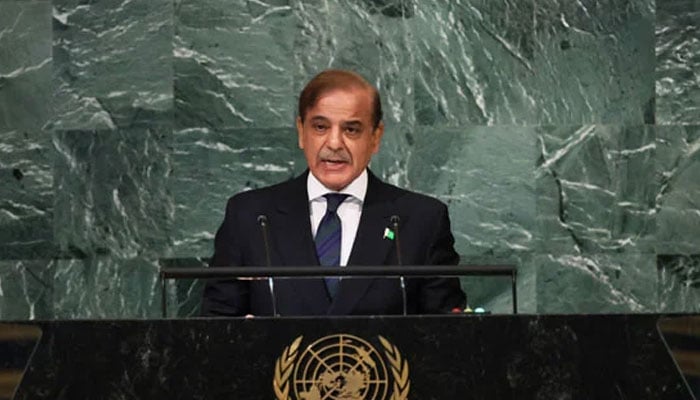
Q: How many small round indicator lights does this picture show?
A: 3